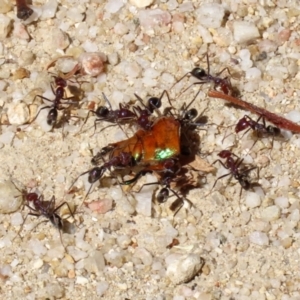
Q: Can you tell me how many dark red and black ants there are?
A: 10